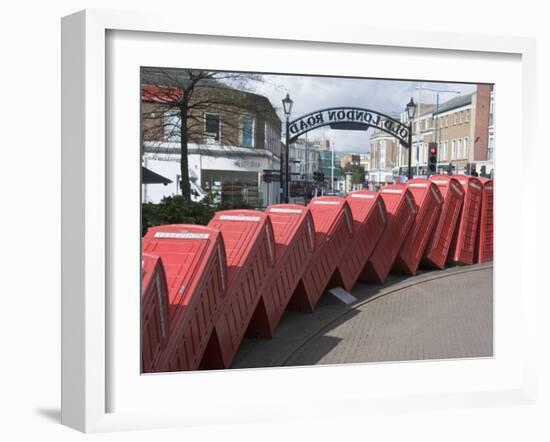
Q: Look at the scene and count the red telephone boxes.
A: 11